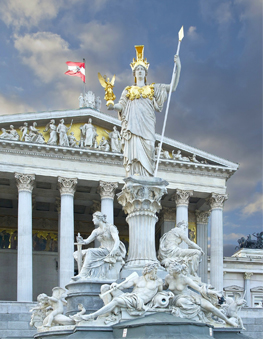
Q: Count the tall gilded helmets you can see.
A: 1